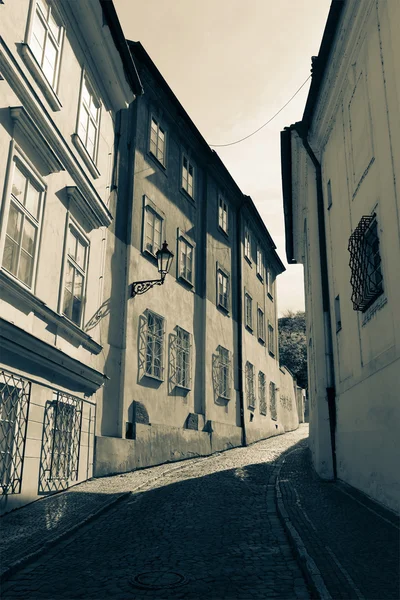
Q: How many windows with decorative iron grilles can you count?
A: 9